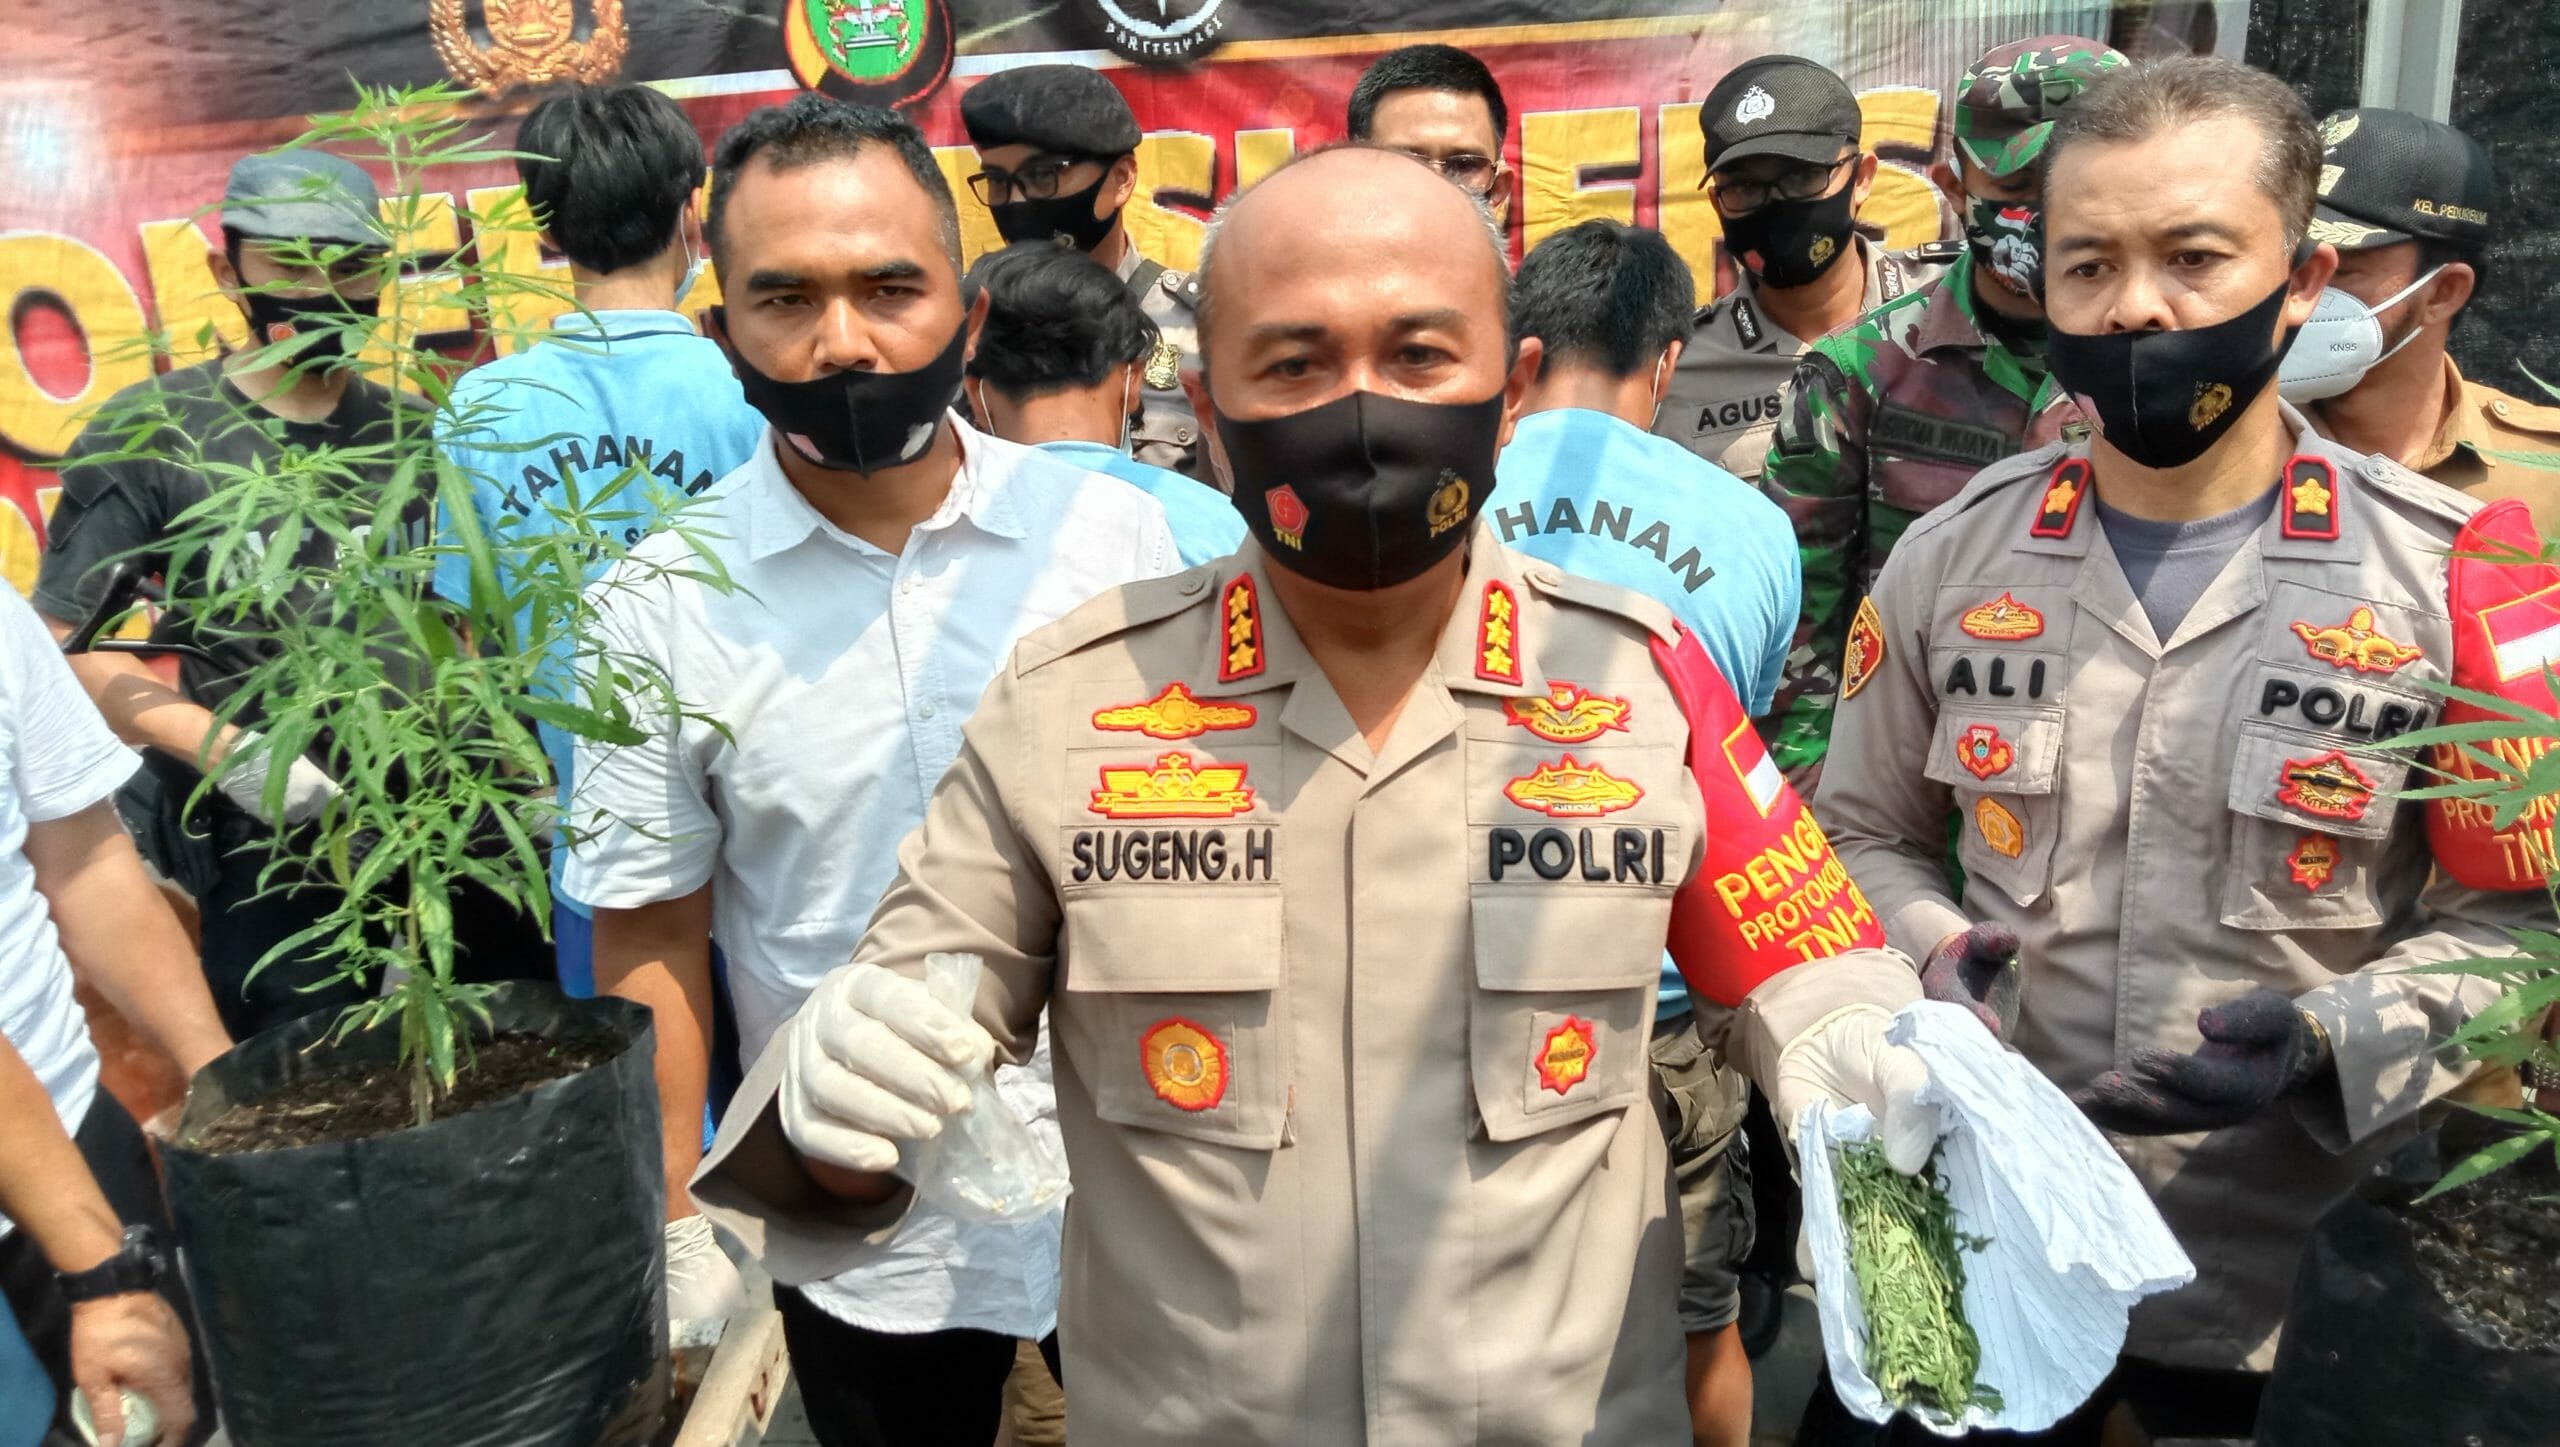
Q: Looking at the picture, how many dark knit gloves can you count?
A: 2